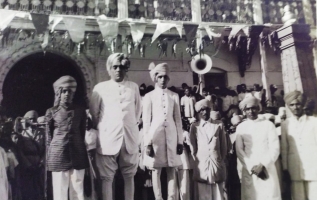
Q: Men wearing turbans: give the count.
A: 6